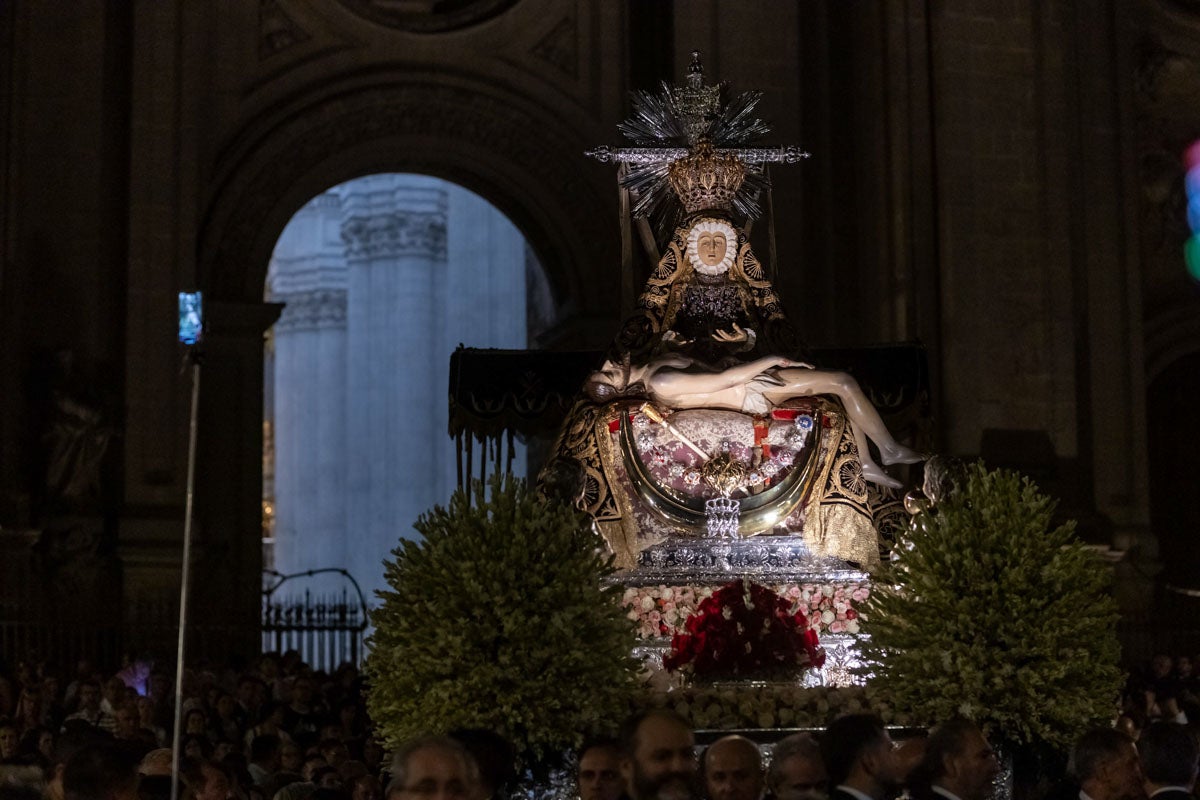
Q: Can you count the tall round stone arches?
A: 1